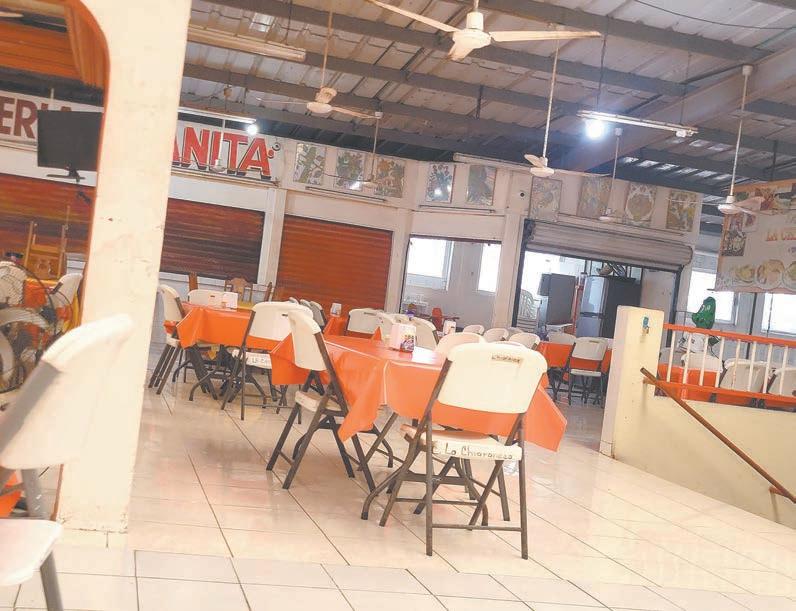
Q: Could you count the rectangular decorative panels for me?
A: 9